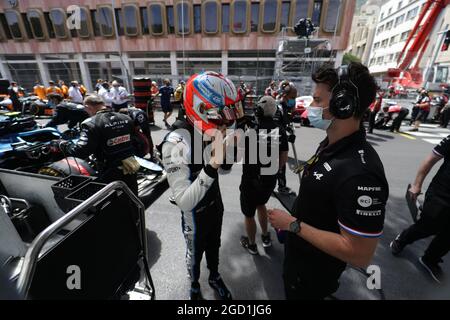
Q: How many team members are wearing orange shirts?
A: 4